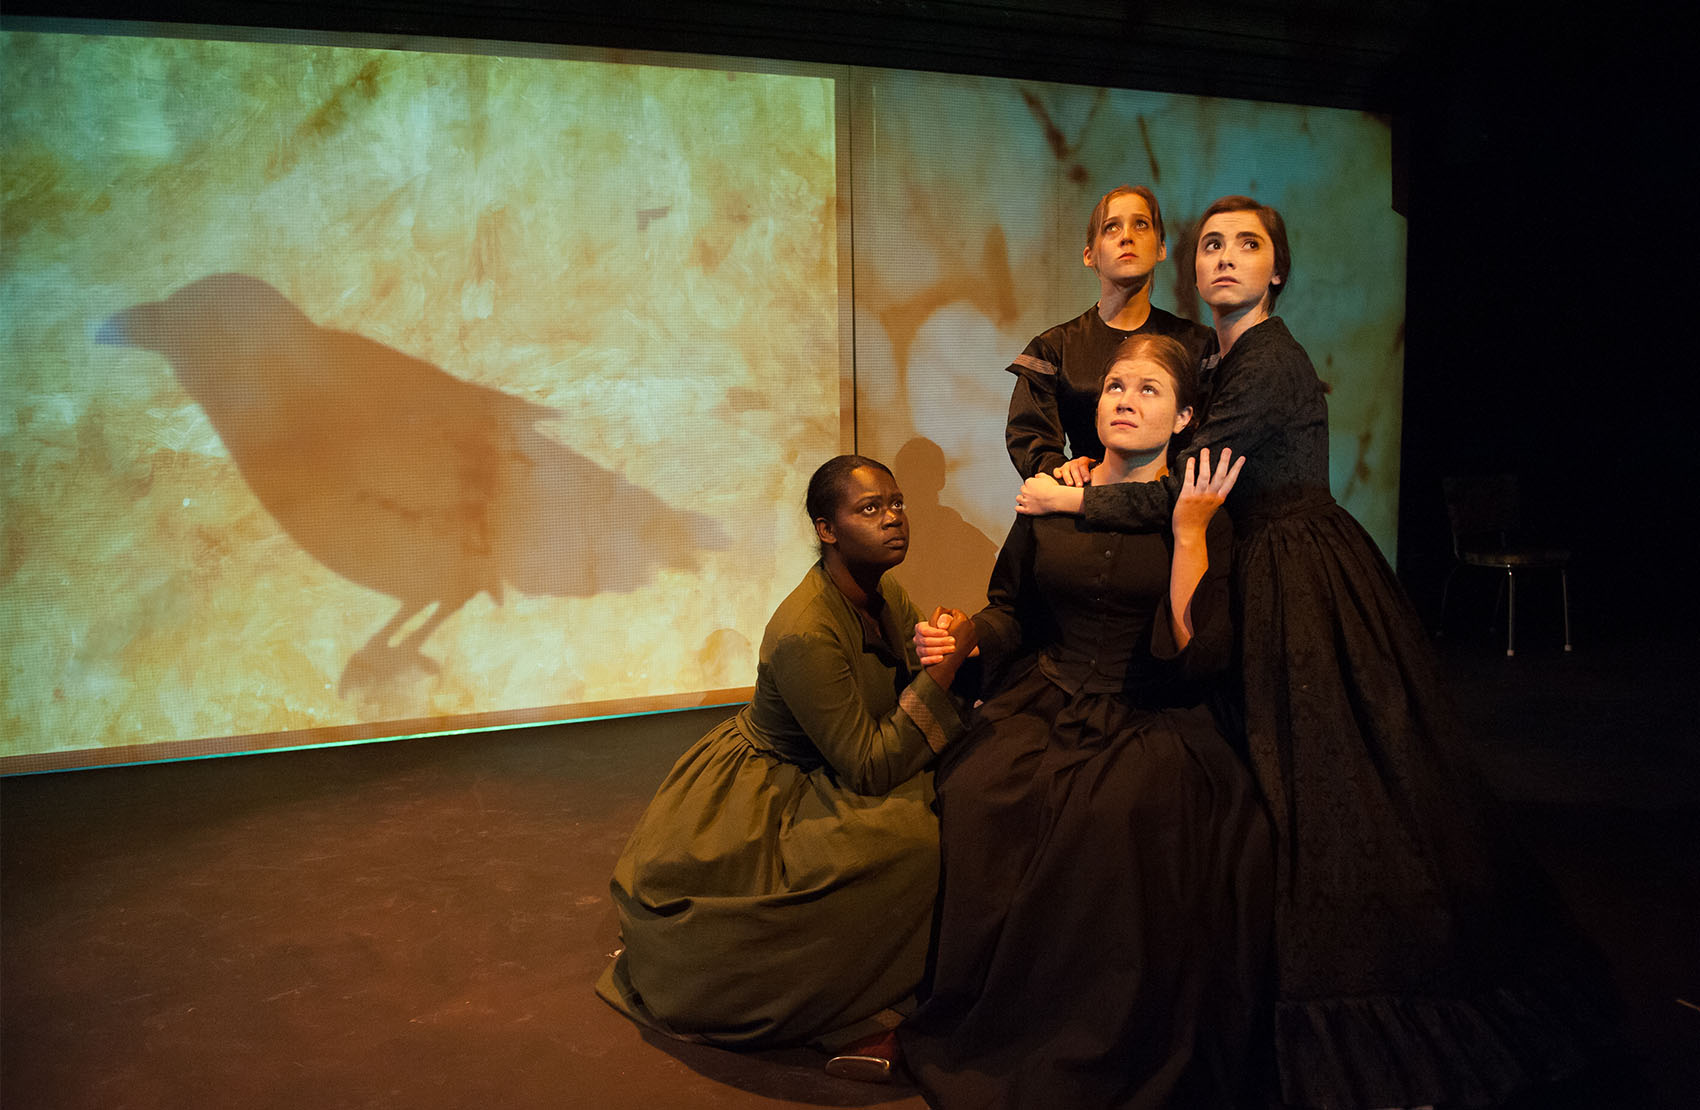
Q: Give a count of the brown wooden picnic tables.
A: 0